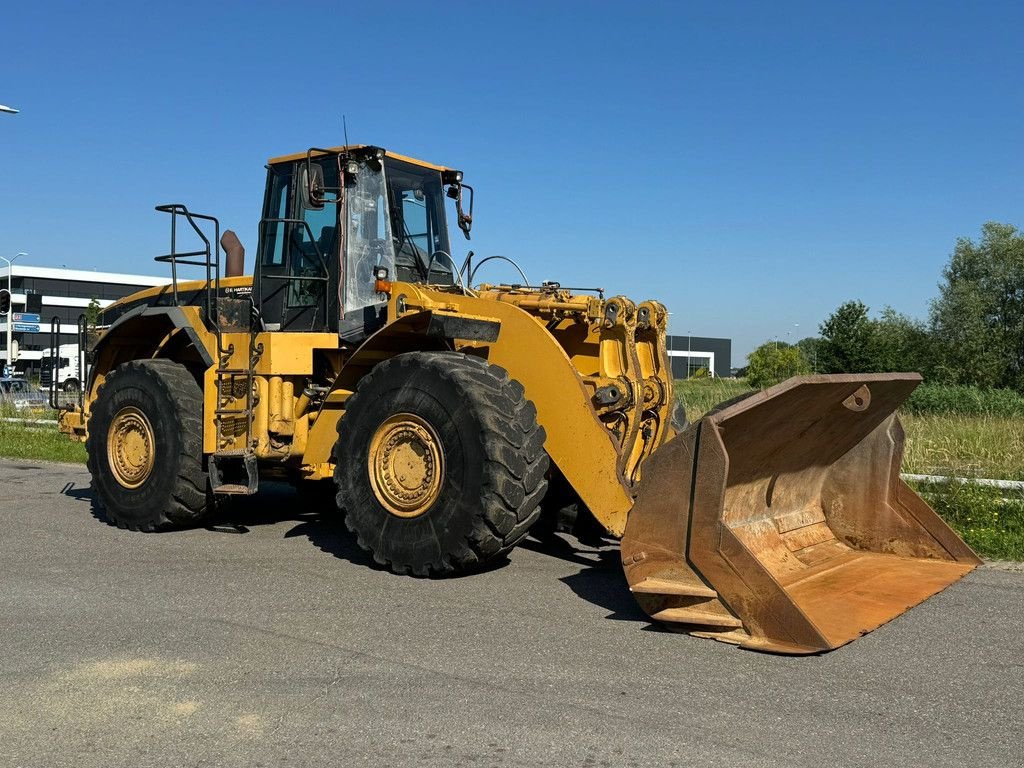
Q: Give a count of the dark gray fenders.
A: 2